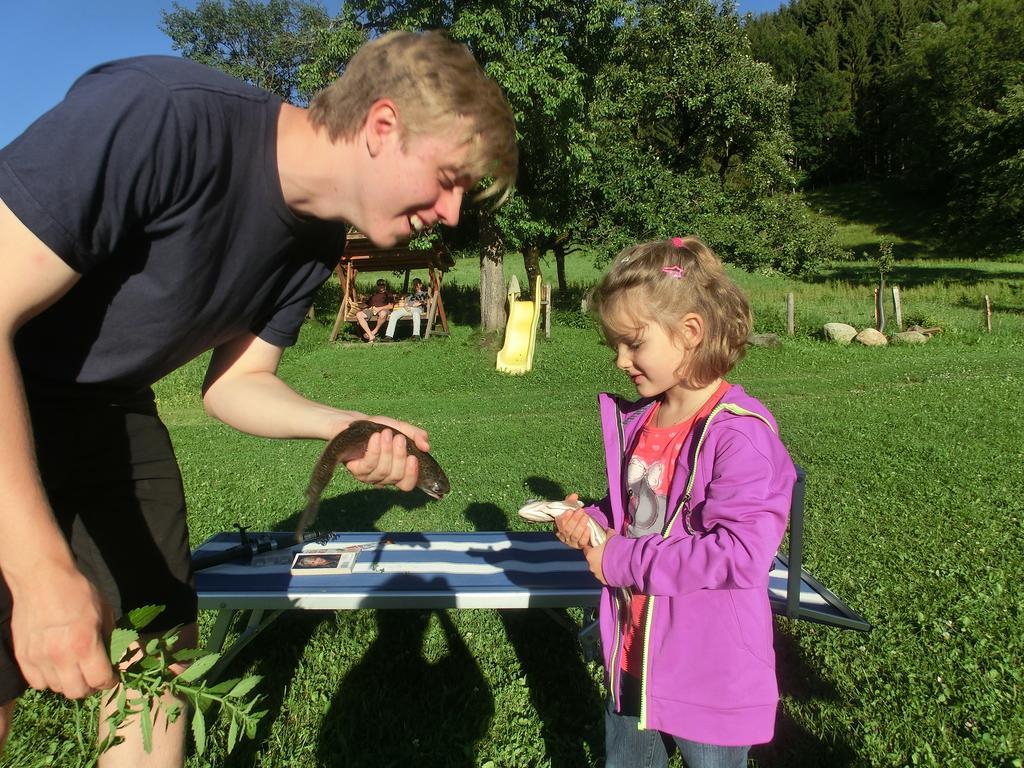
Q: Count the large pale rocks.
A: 3